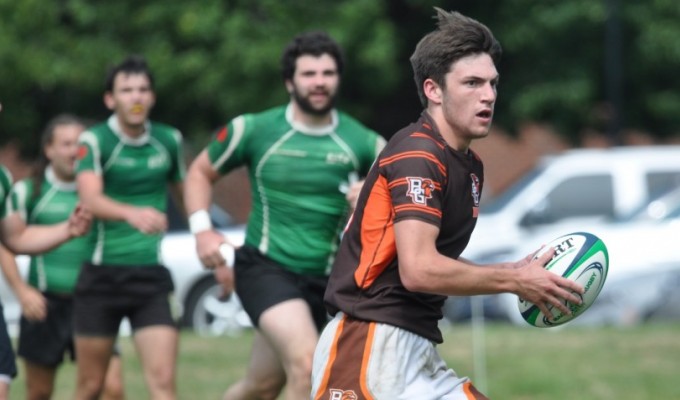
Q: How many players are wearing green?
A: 4